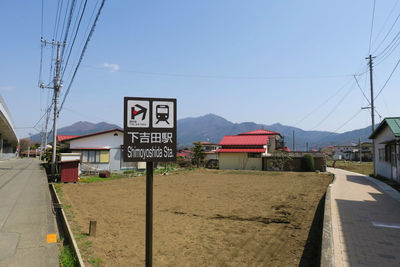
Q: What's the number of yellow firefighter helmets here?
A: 0